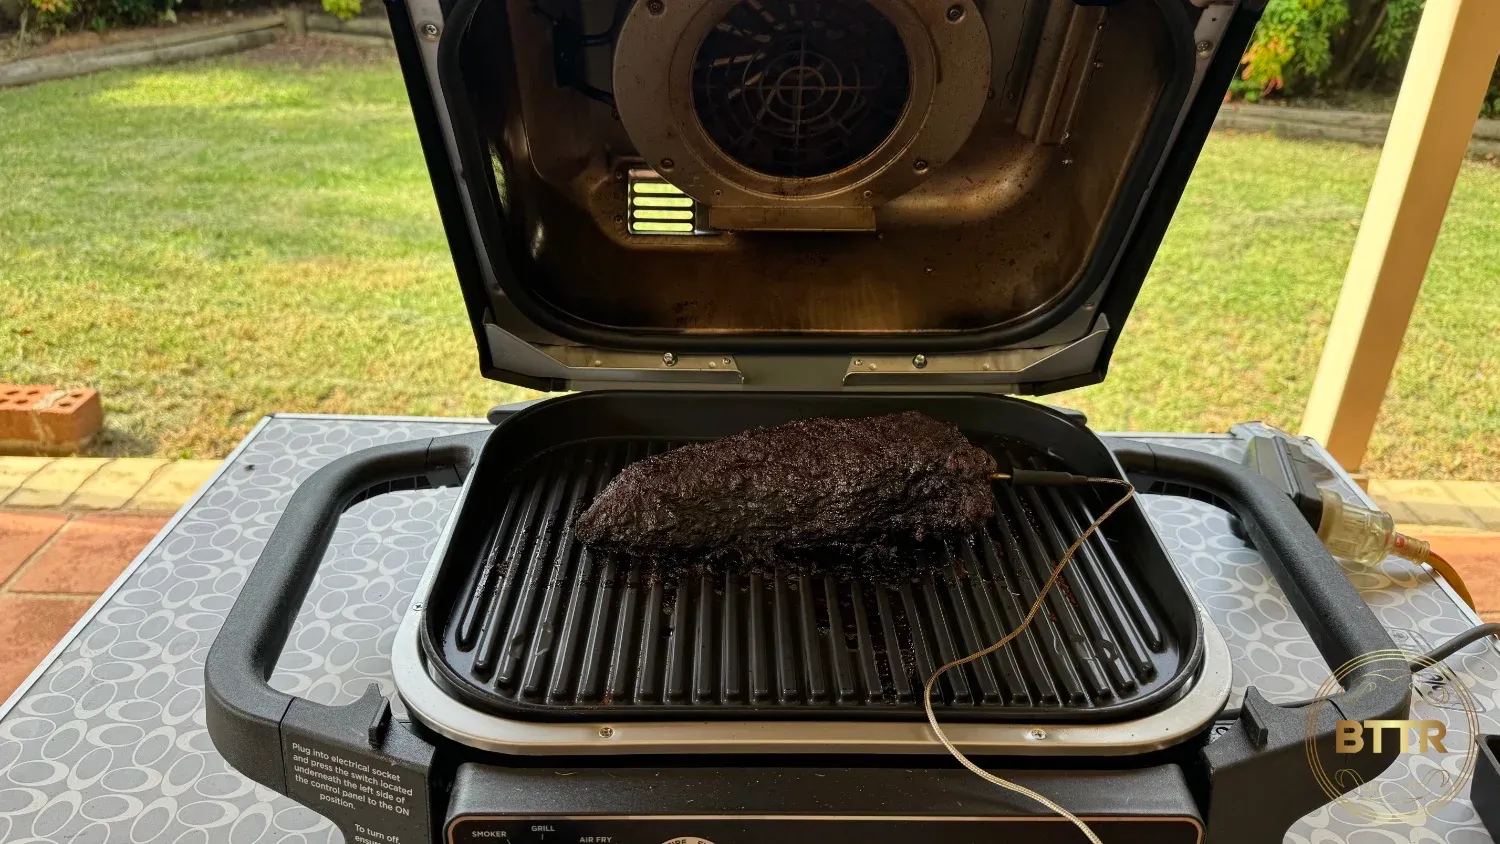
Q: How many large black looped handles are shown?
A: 2